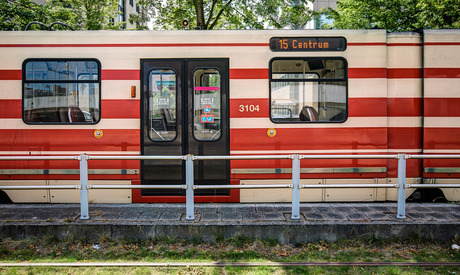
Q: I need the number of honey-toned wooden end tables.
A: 0